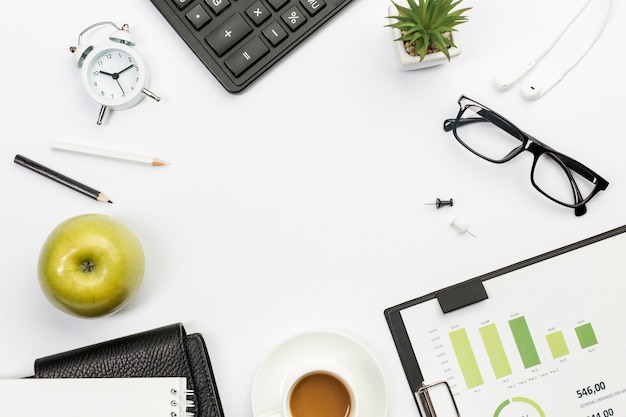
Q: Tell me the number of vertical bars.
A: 5